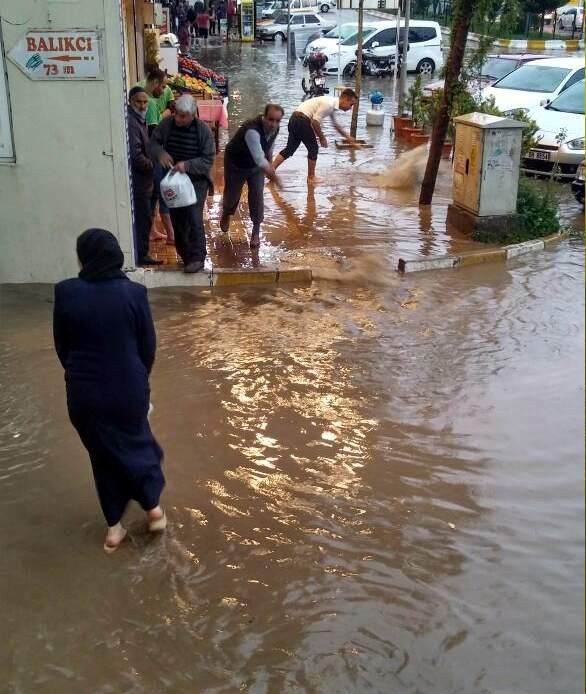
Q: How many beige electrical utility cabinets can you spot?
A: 1